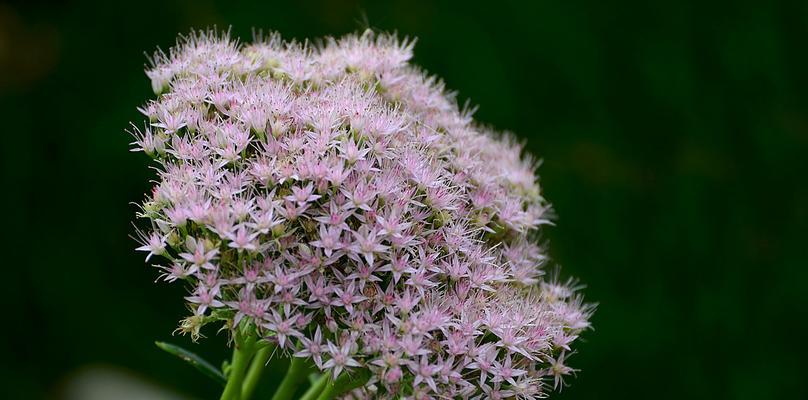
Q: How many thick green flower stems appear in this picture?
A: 5